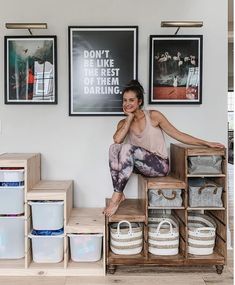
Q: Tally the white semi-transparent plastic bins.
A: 6